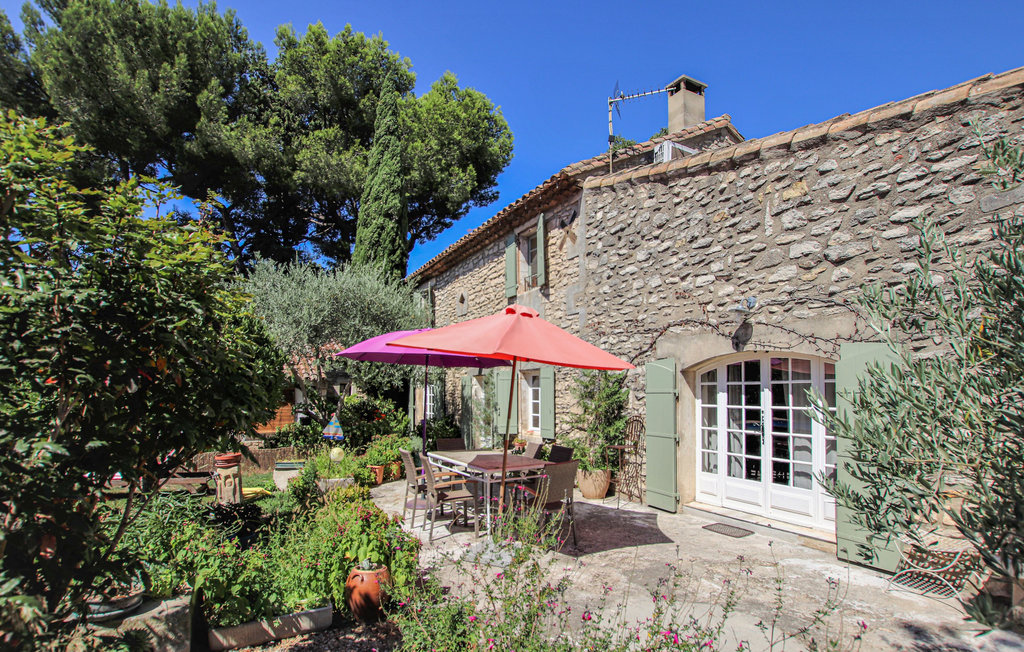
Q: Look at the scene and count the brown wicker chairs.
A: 6